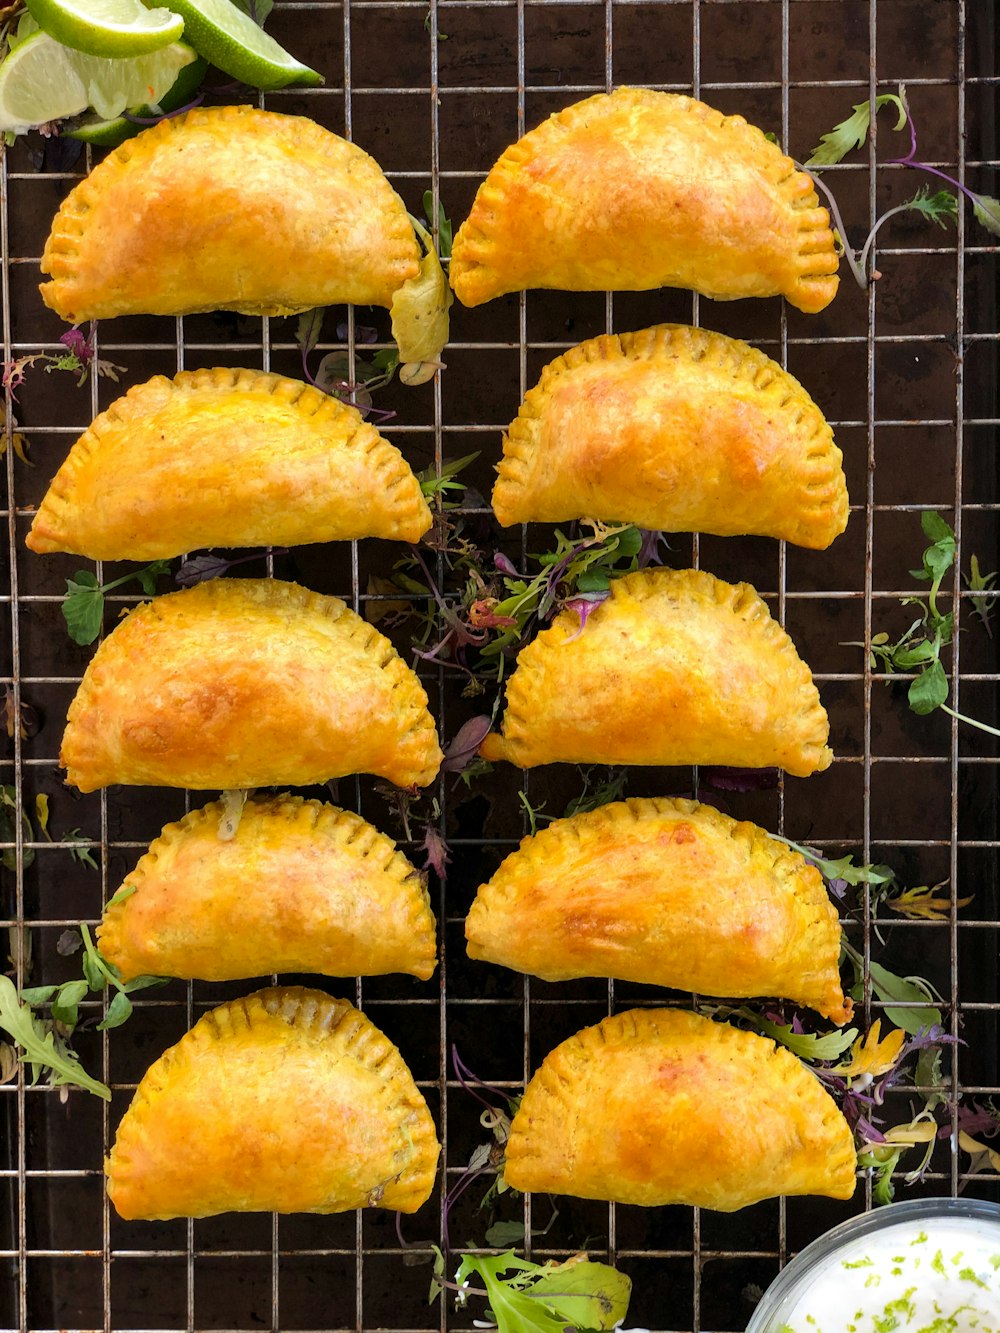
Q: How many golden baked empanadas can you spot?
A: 10